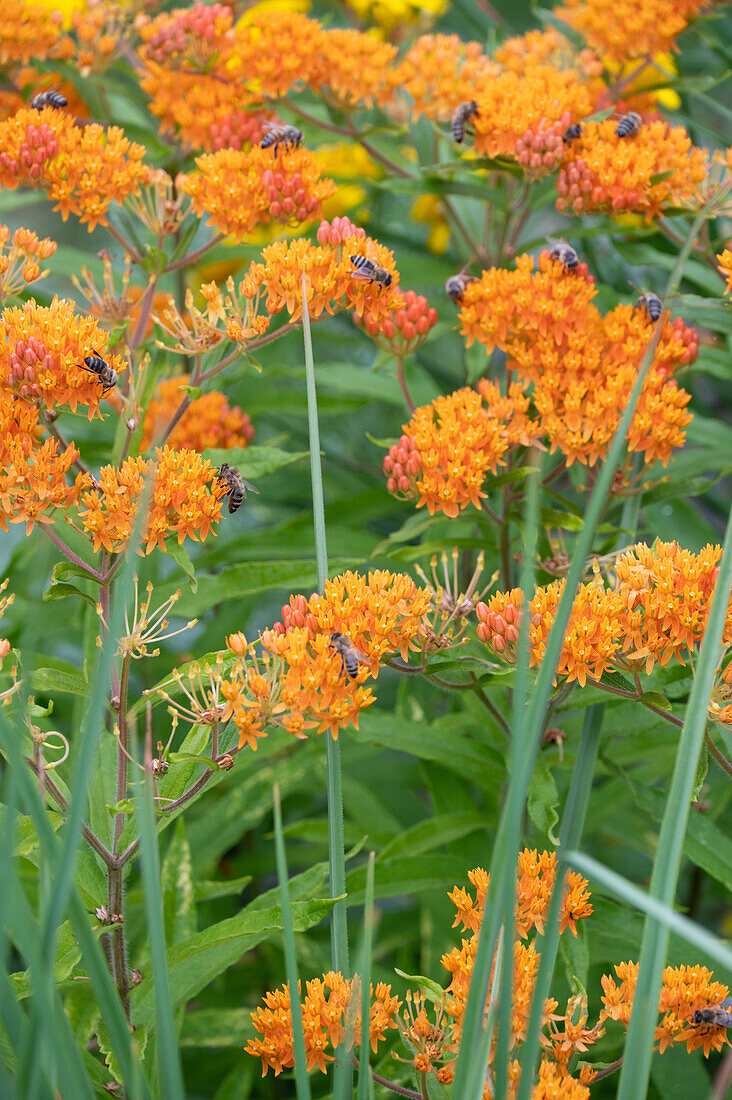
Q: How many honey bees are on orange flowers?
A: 13